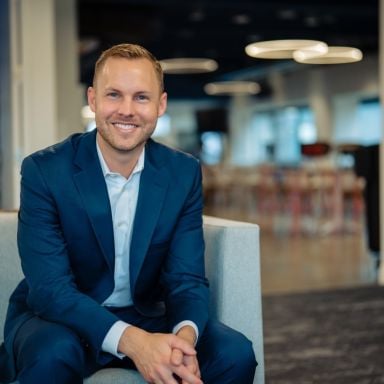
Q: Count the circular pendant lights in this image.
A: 4